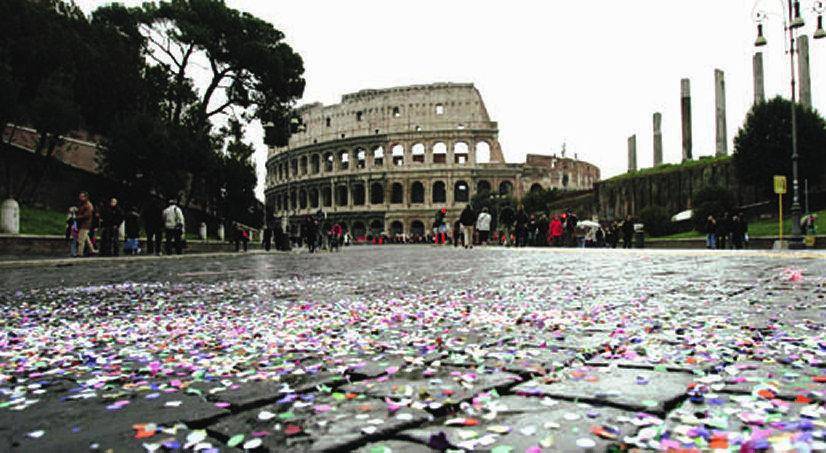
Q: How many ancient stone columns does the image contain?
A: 6